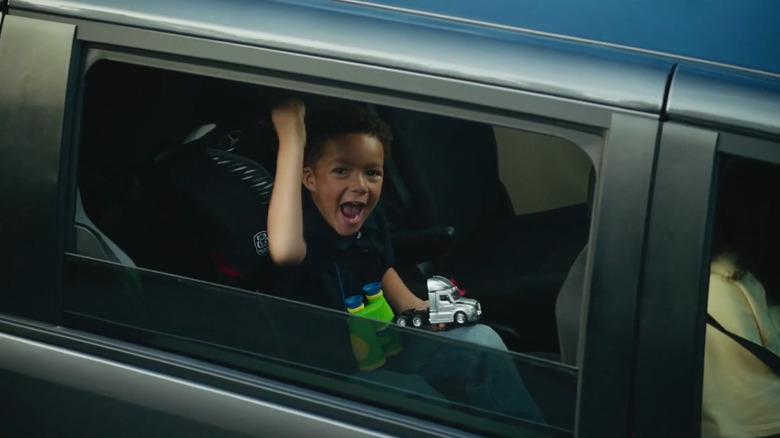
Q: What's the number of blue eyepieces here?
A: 2